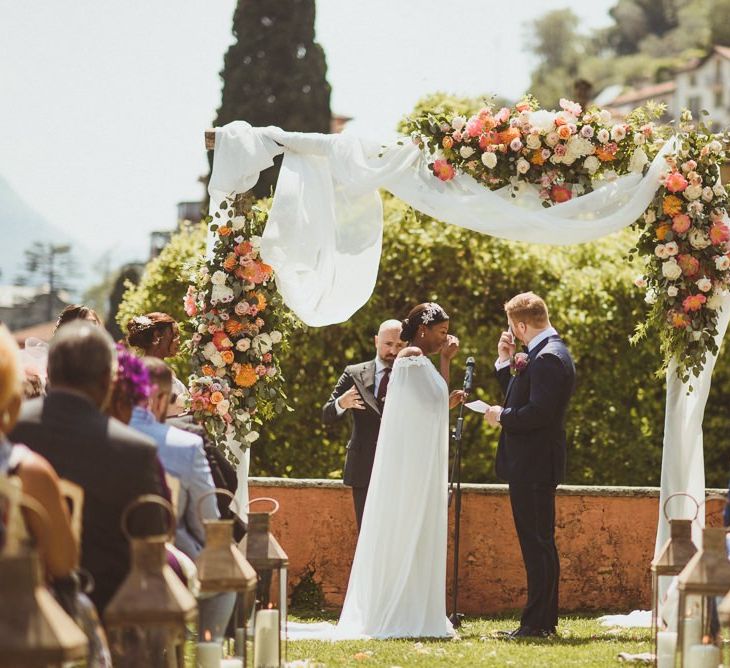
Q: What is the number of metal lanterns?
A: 6